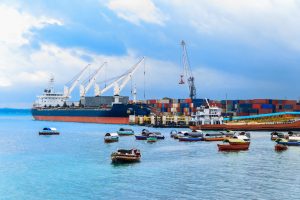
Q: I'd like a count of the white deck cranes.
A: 4